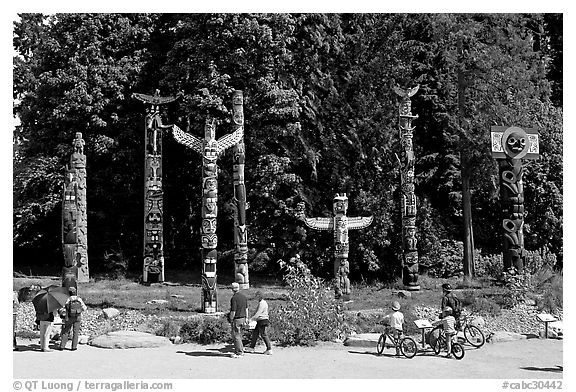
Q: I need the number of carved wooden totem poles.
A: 8